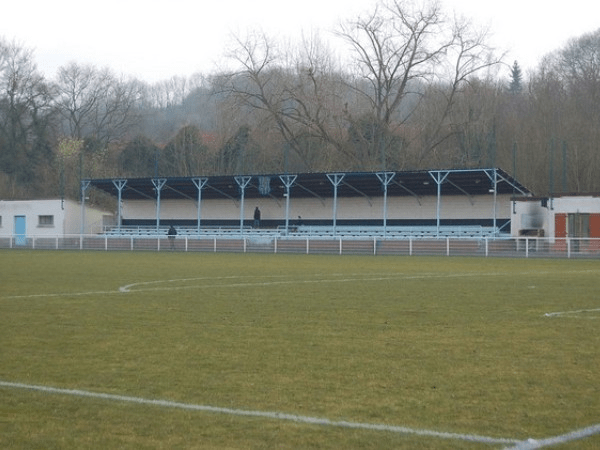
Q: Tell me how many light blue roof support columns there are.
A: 10